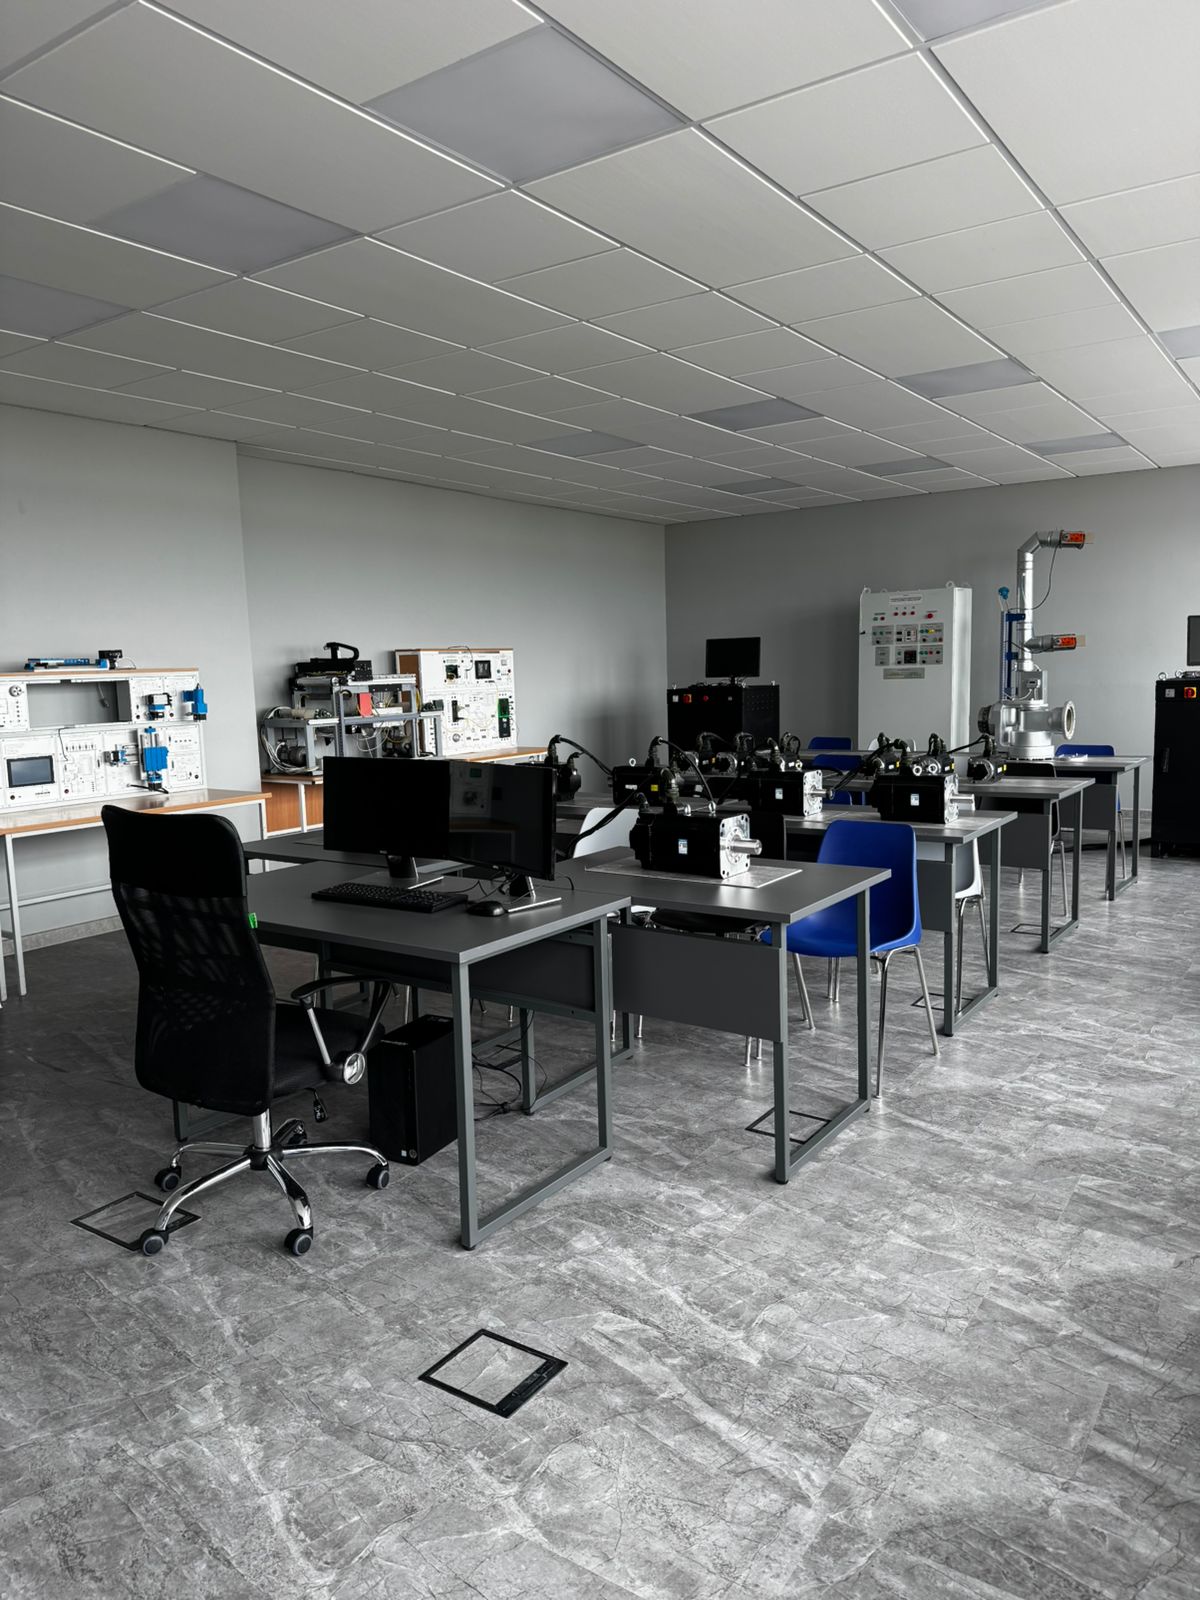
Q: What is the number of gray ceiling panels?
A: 11